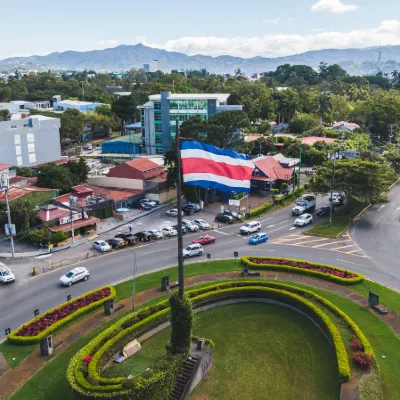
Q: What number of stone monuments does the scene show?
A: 5